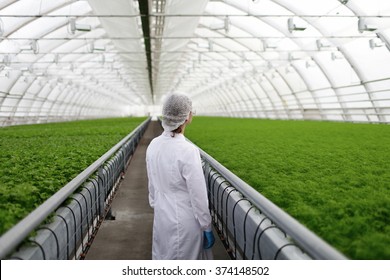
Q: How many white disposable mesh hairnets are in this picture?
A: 1